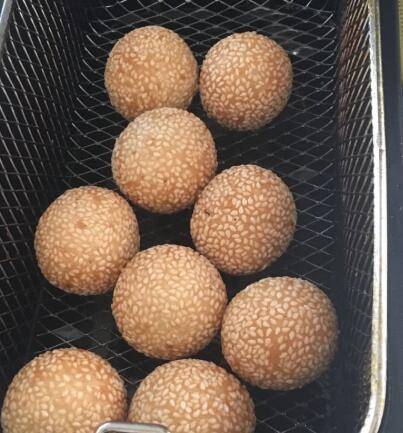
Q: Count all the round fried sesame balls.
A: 9